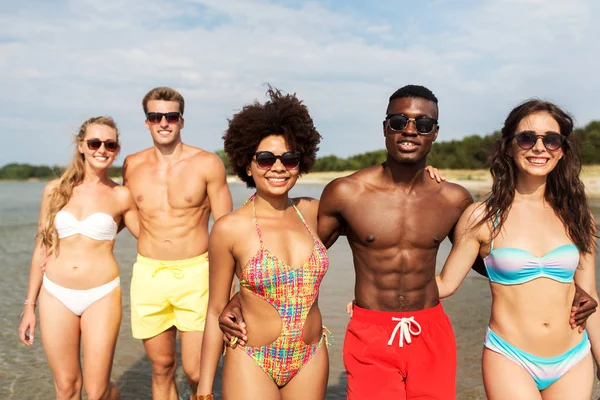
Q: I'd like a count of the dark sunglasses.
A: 5